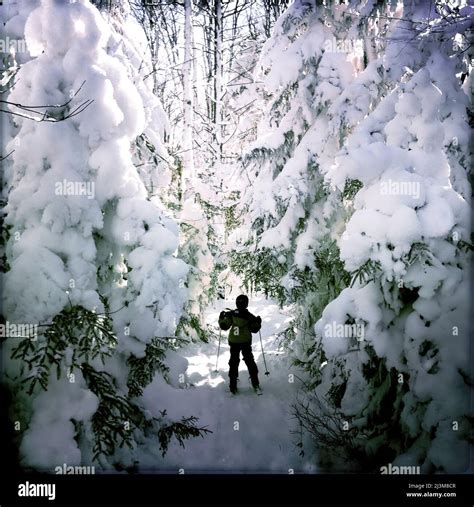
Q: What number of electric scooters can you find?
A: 0